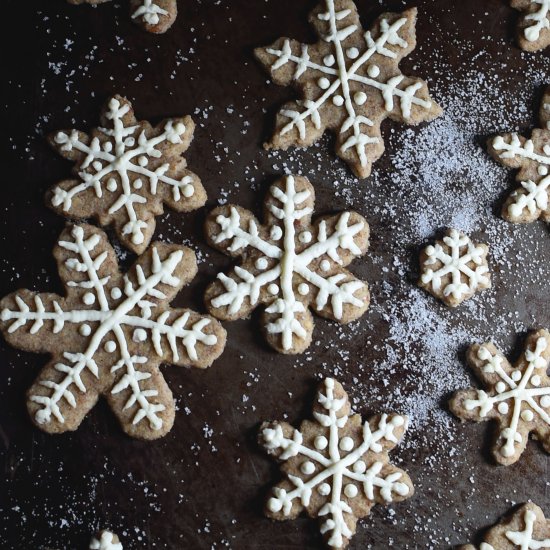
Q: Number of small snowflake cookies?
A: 1